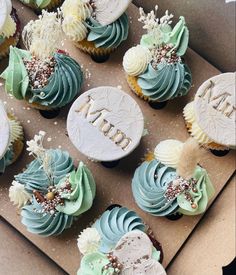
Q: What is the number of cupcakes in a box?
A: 11